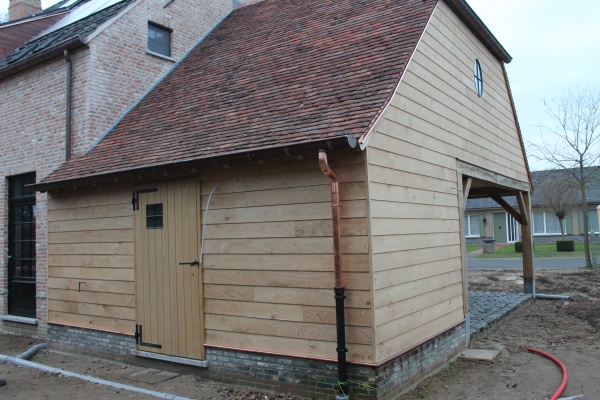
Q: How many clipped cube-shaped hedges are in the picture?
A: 2